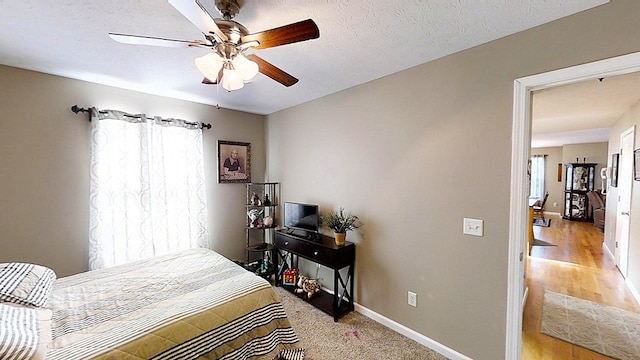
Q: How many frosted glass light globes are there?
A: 3